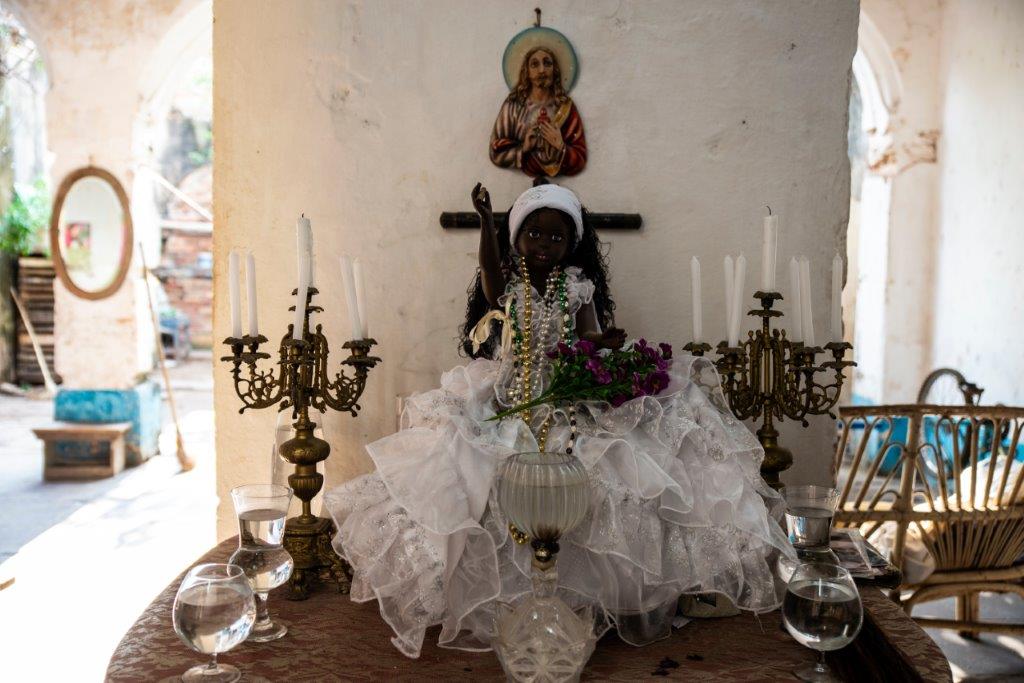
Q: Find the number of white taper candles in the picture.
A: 13